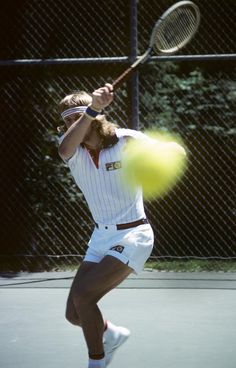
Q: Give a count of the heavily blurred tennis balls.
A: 1